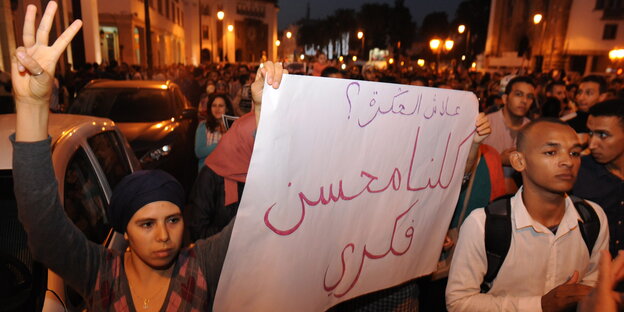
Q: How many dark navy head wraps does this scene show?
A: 1